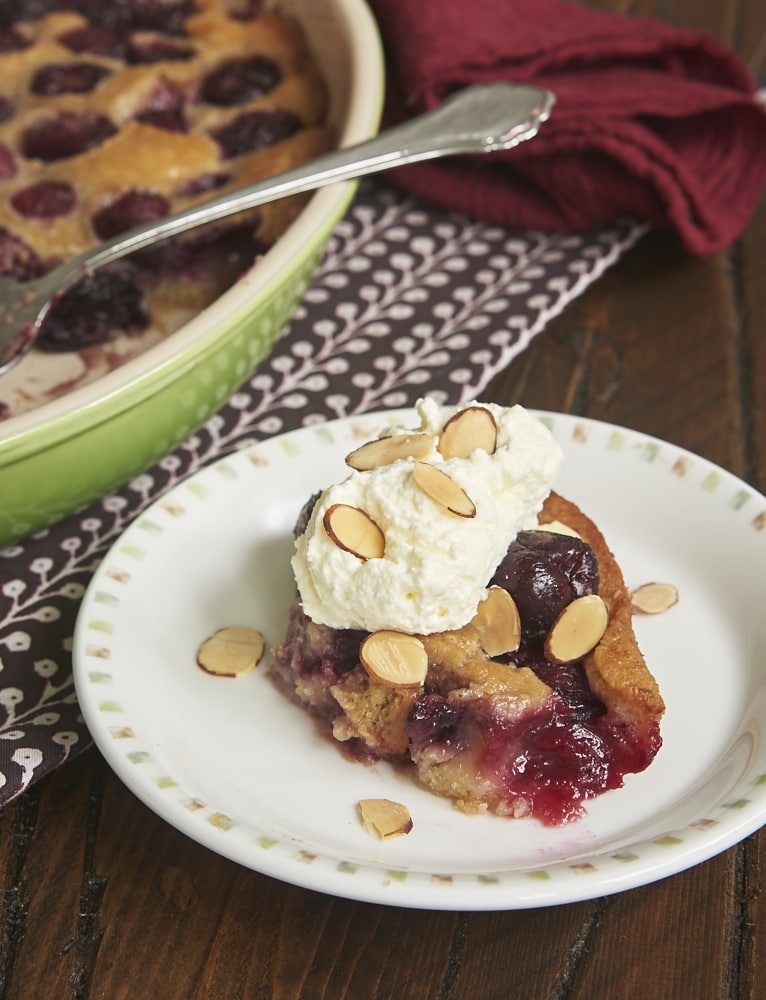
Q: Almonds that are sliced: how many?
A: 10